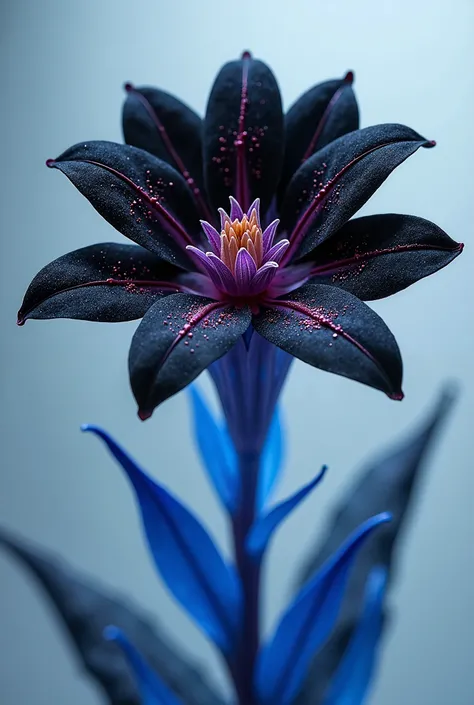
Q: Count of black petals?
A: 9